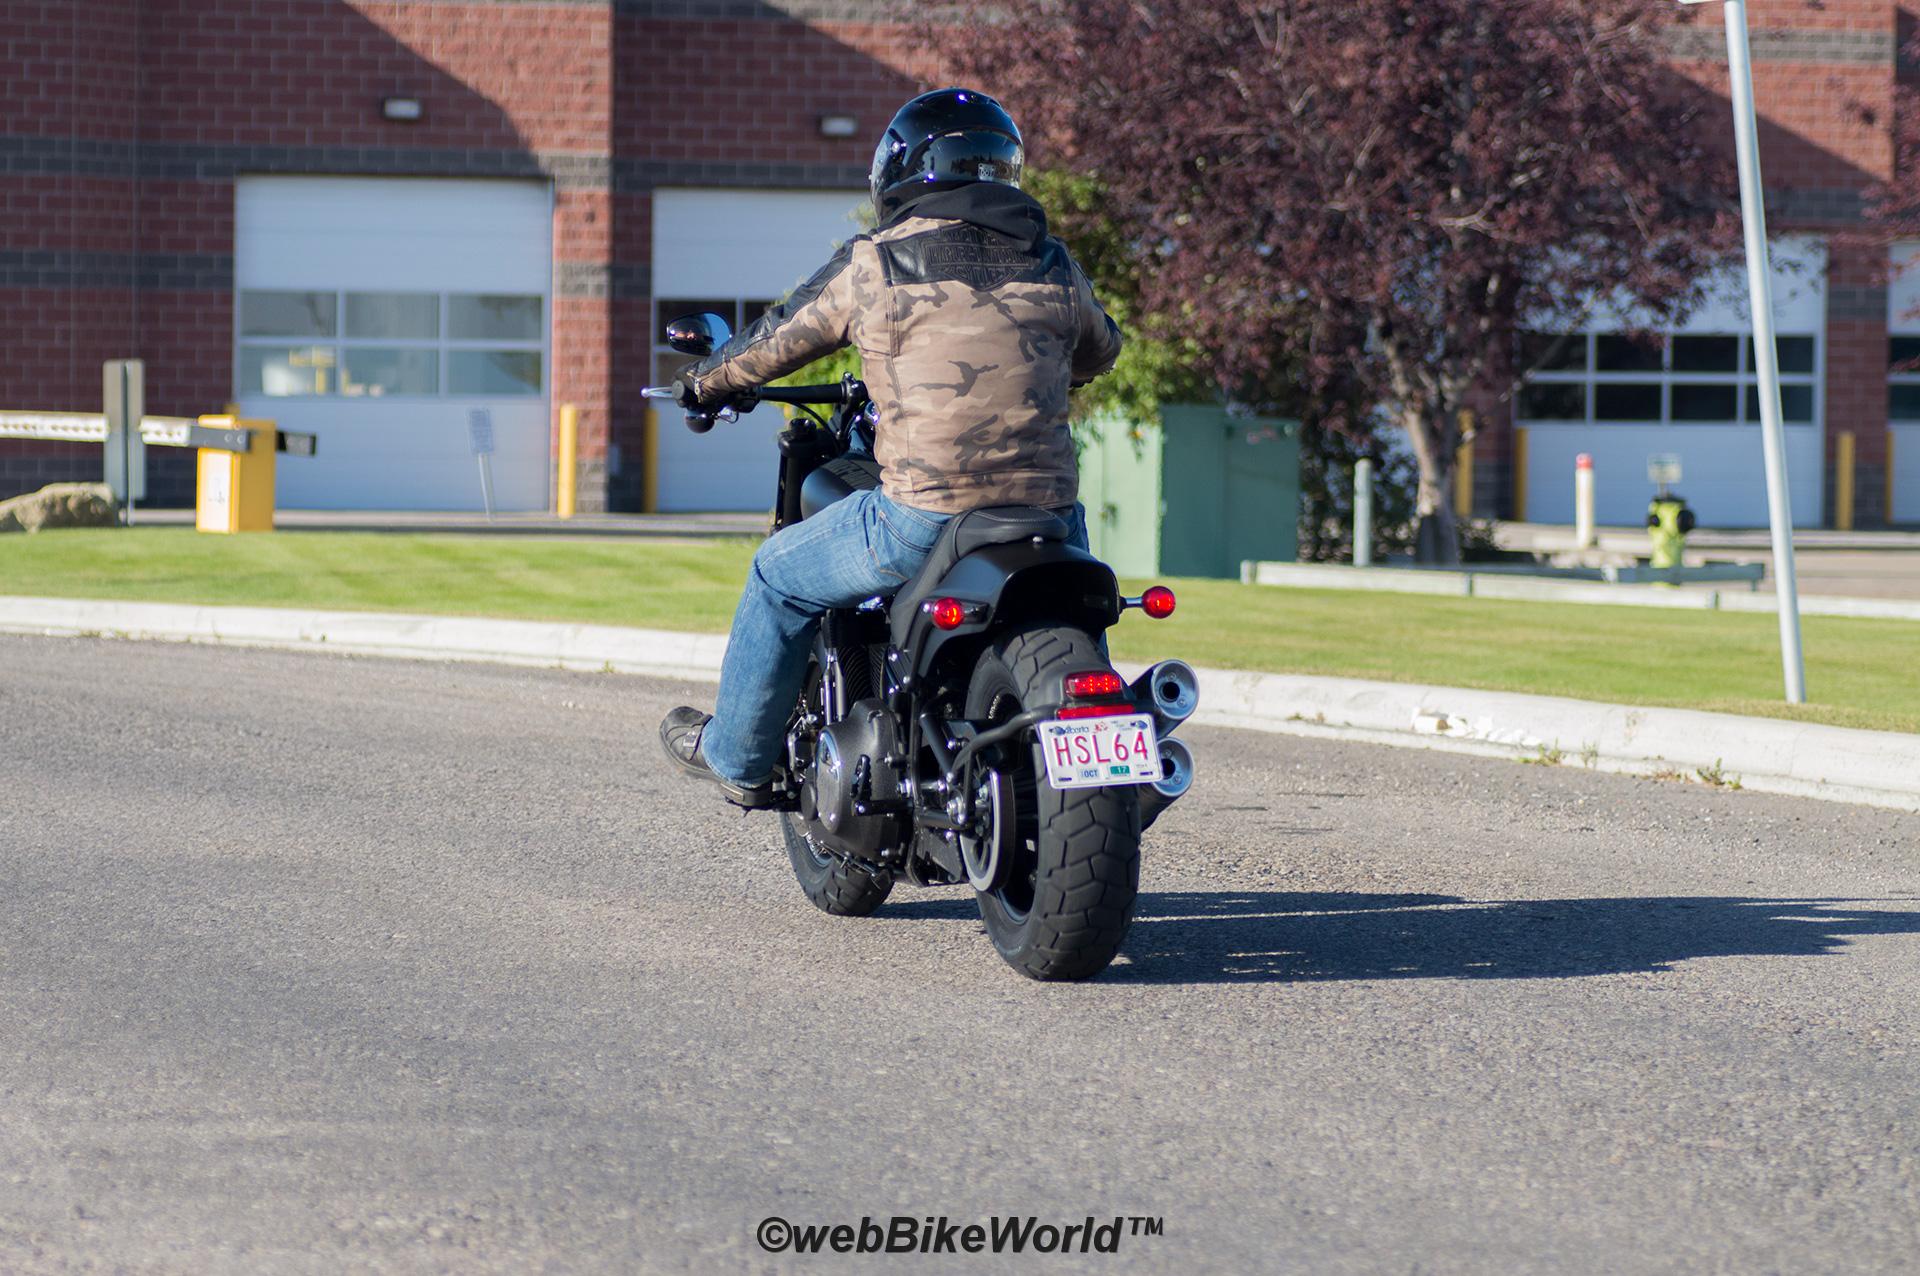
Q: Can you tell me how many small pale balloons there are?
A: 0